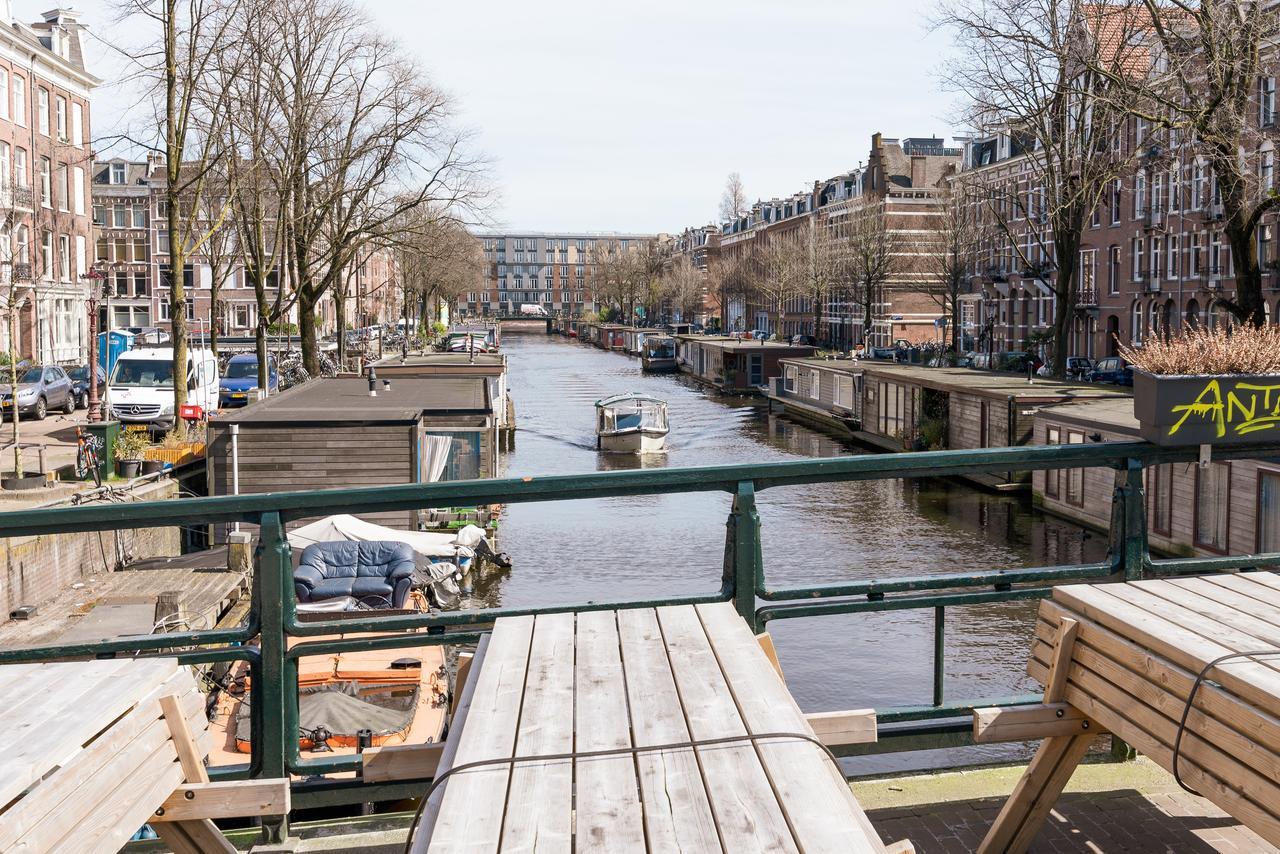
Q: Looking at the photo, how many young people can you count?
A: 0